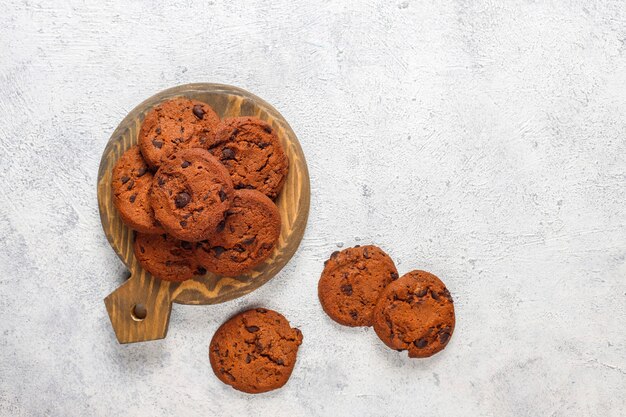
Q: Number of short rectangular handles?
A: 1